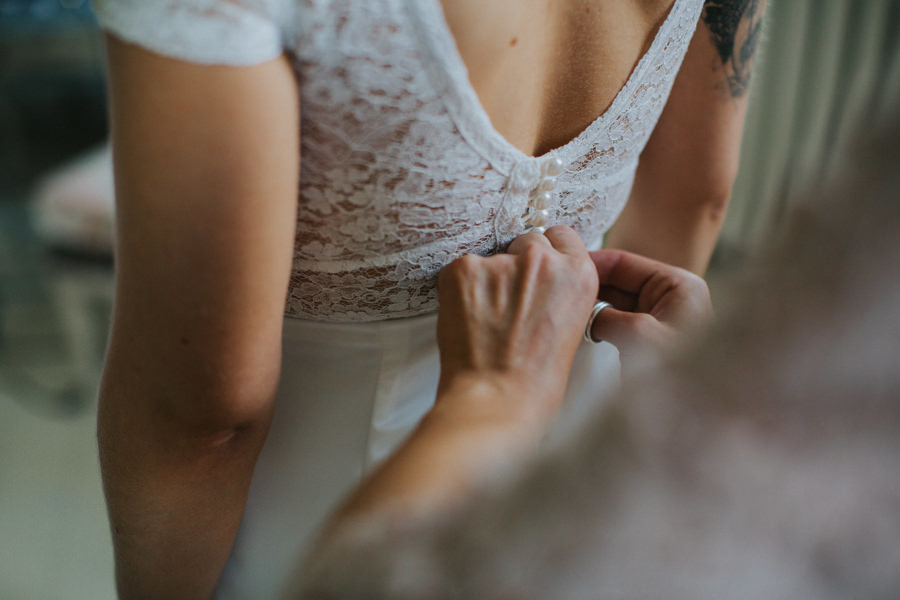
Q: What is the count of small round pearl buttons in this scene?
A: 5